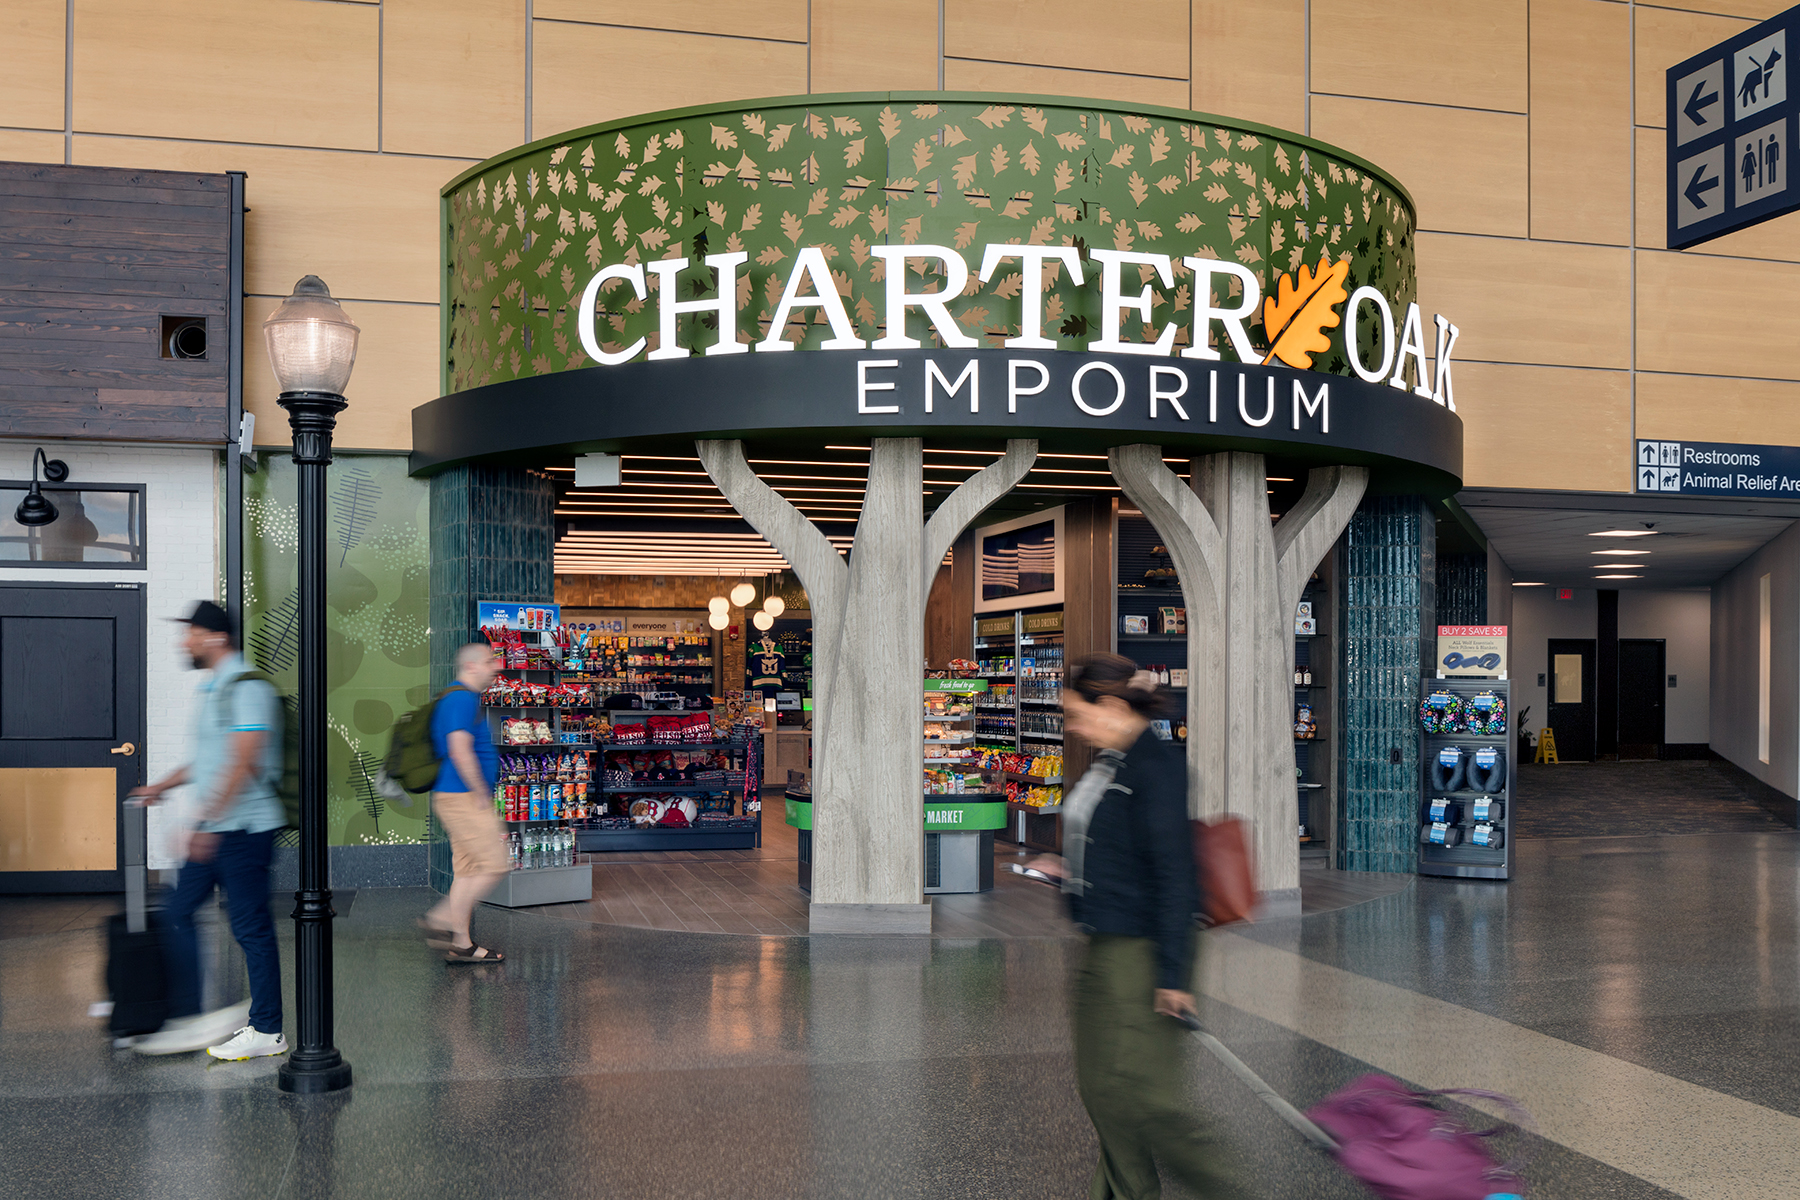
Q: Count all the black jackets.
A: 1